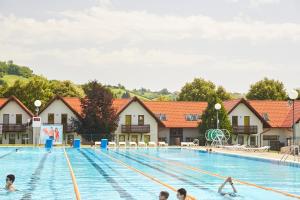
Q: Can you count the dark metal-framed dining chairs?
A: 0